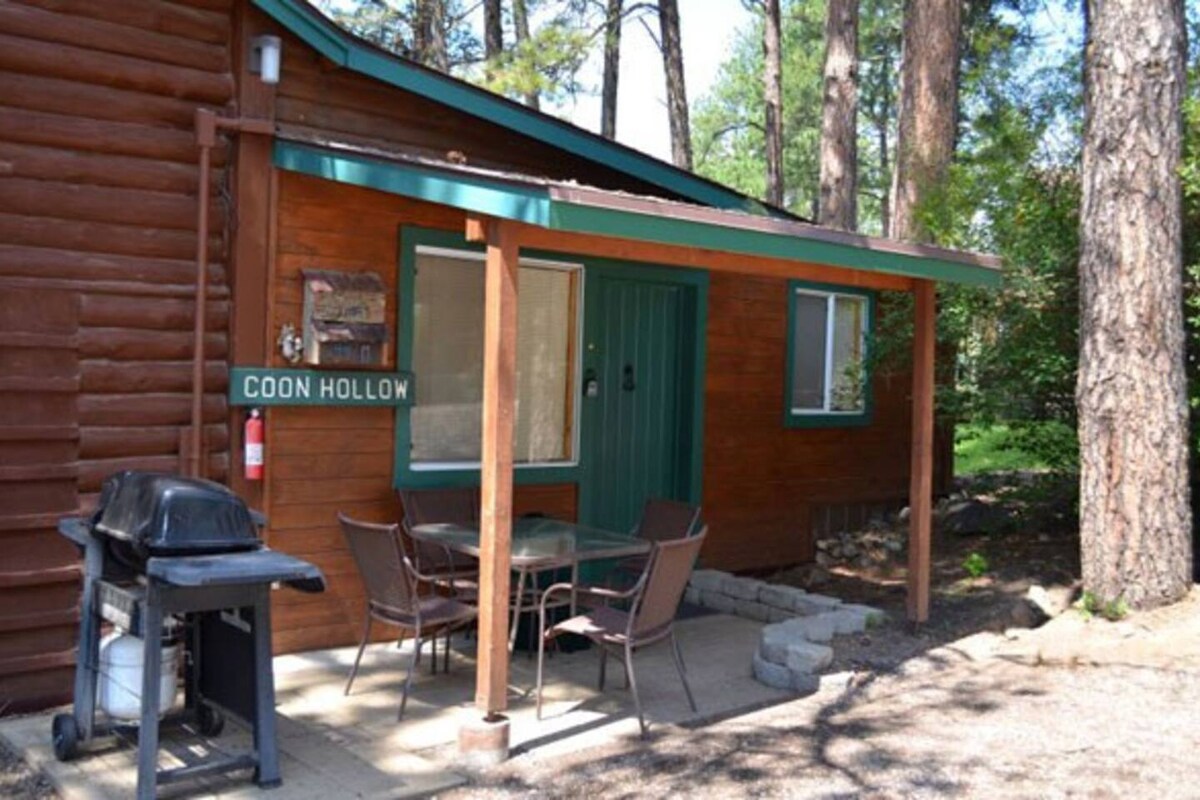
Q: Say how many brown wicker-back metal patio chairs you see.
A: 4